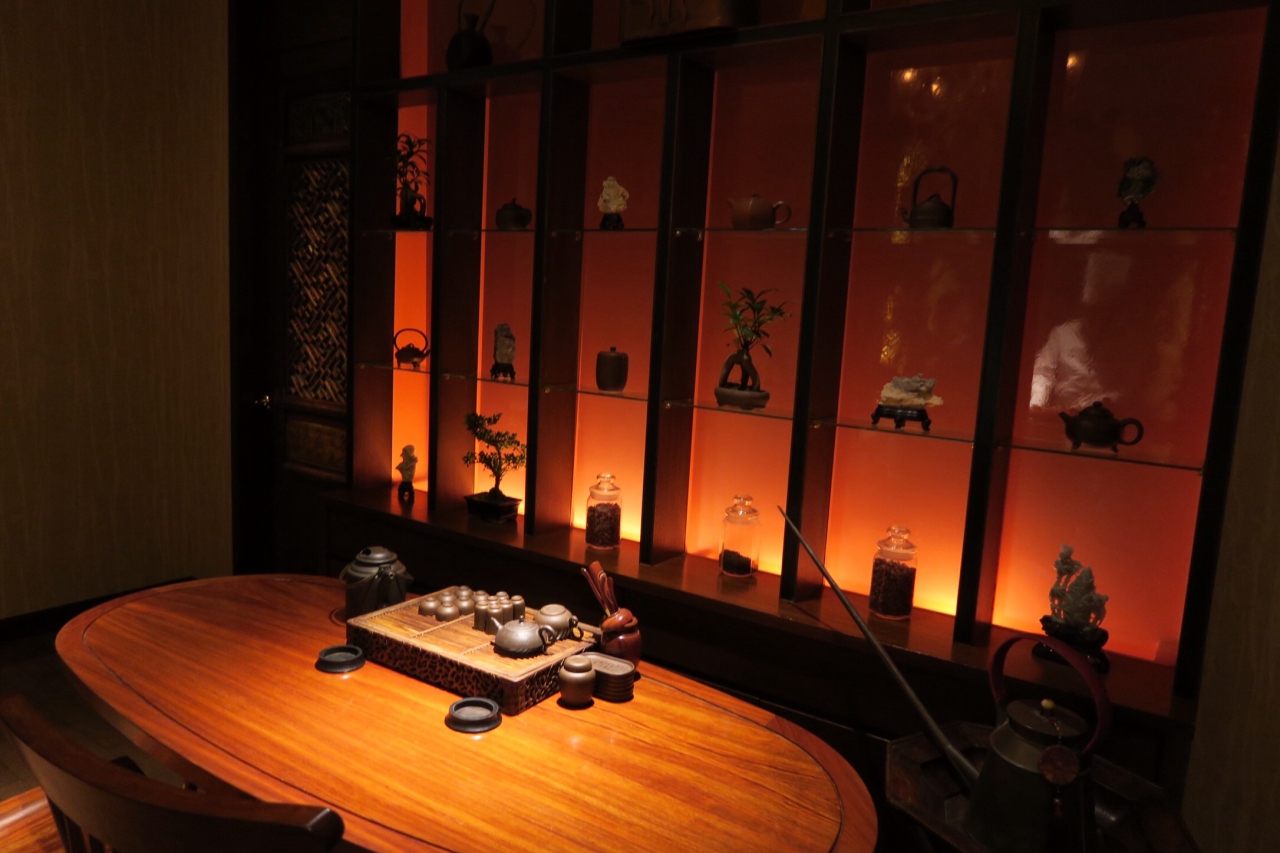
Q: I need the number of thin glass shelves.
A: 12